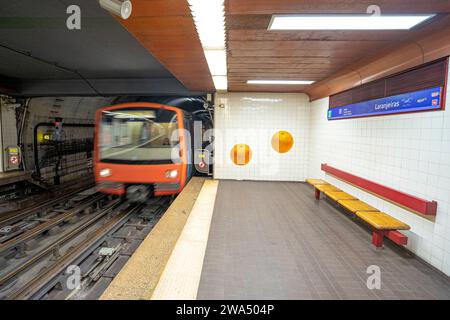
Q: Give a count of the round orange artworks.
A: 2